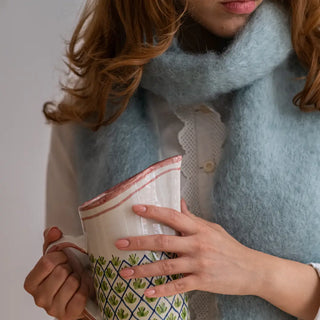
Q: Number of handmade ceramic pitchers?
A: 1